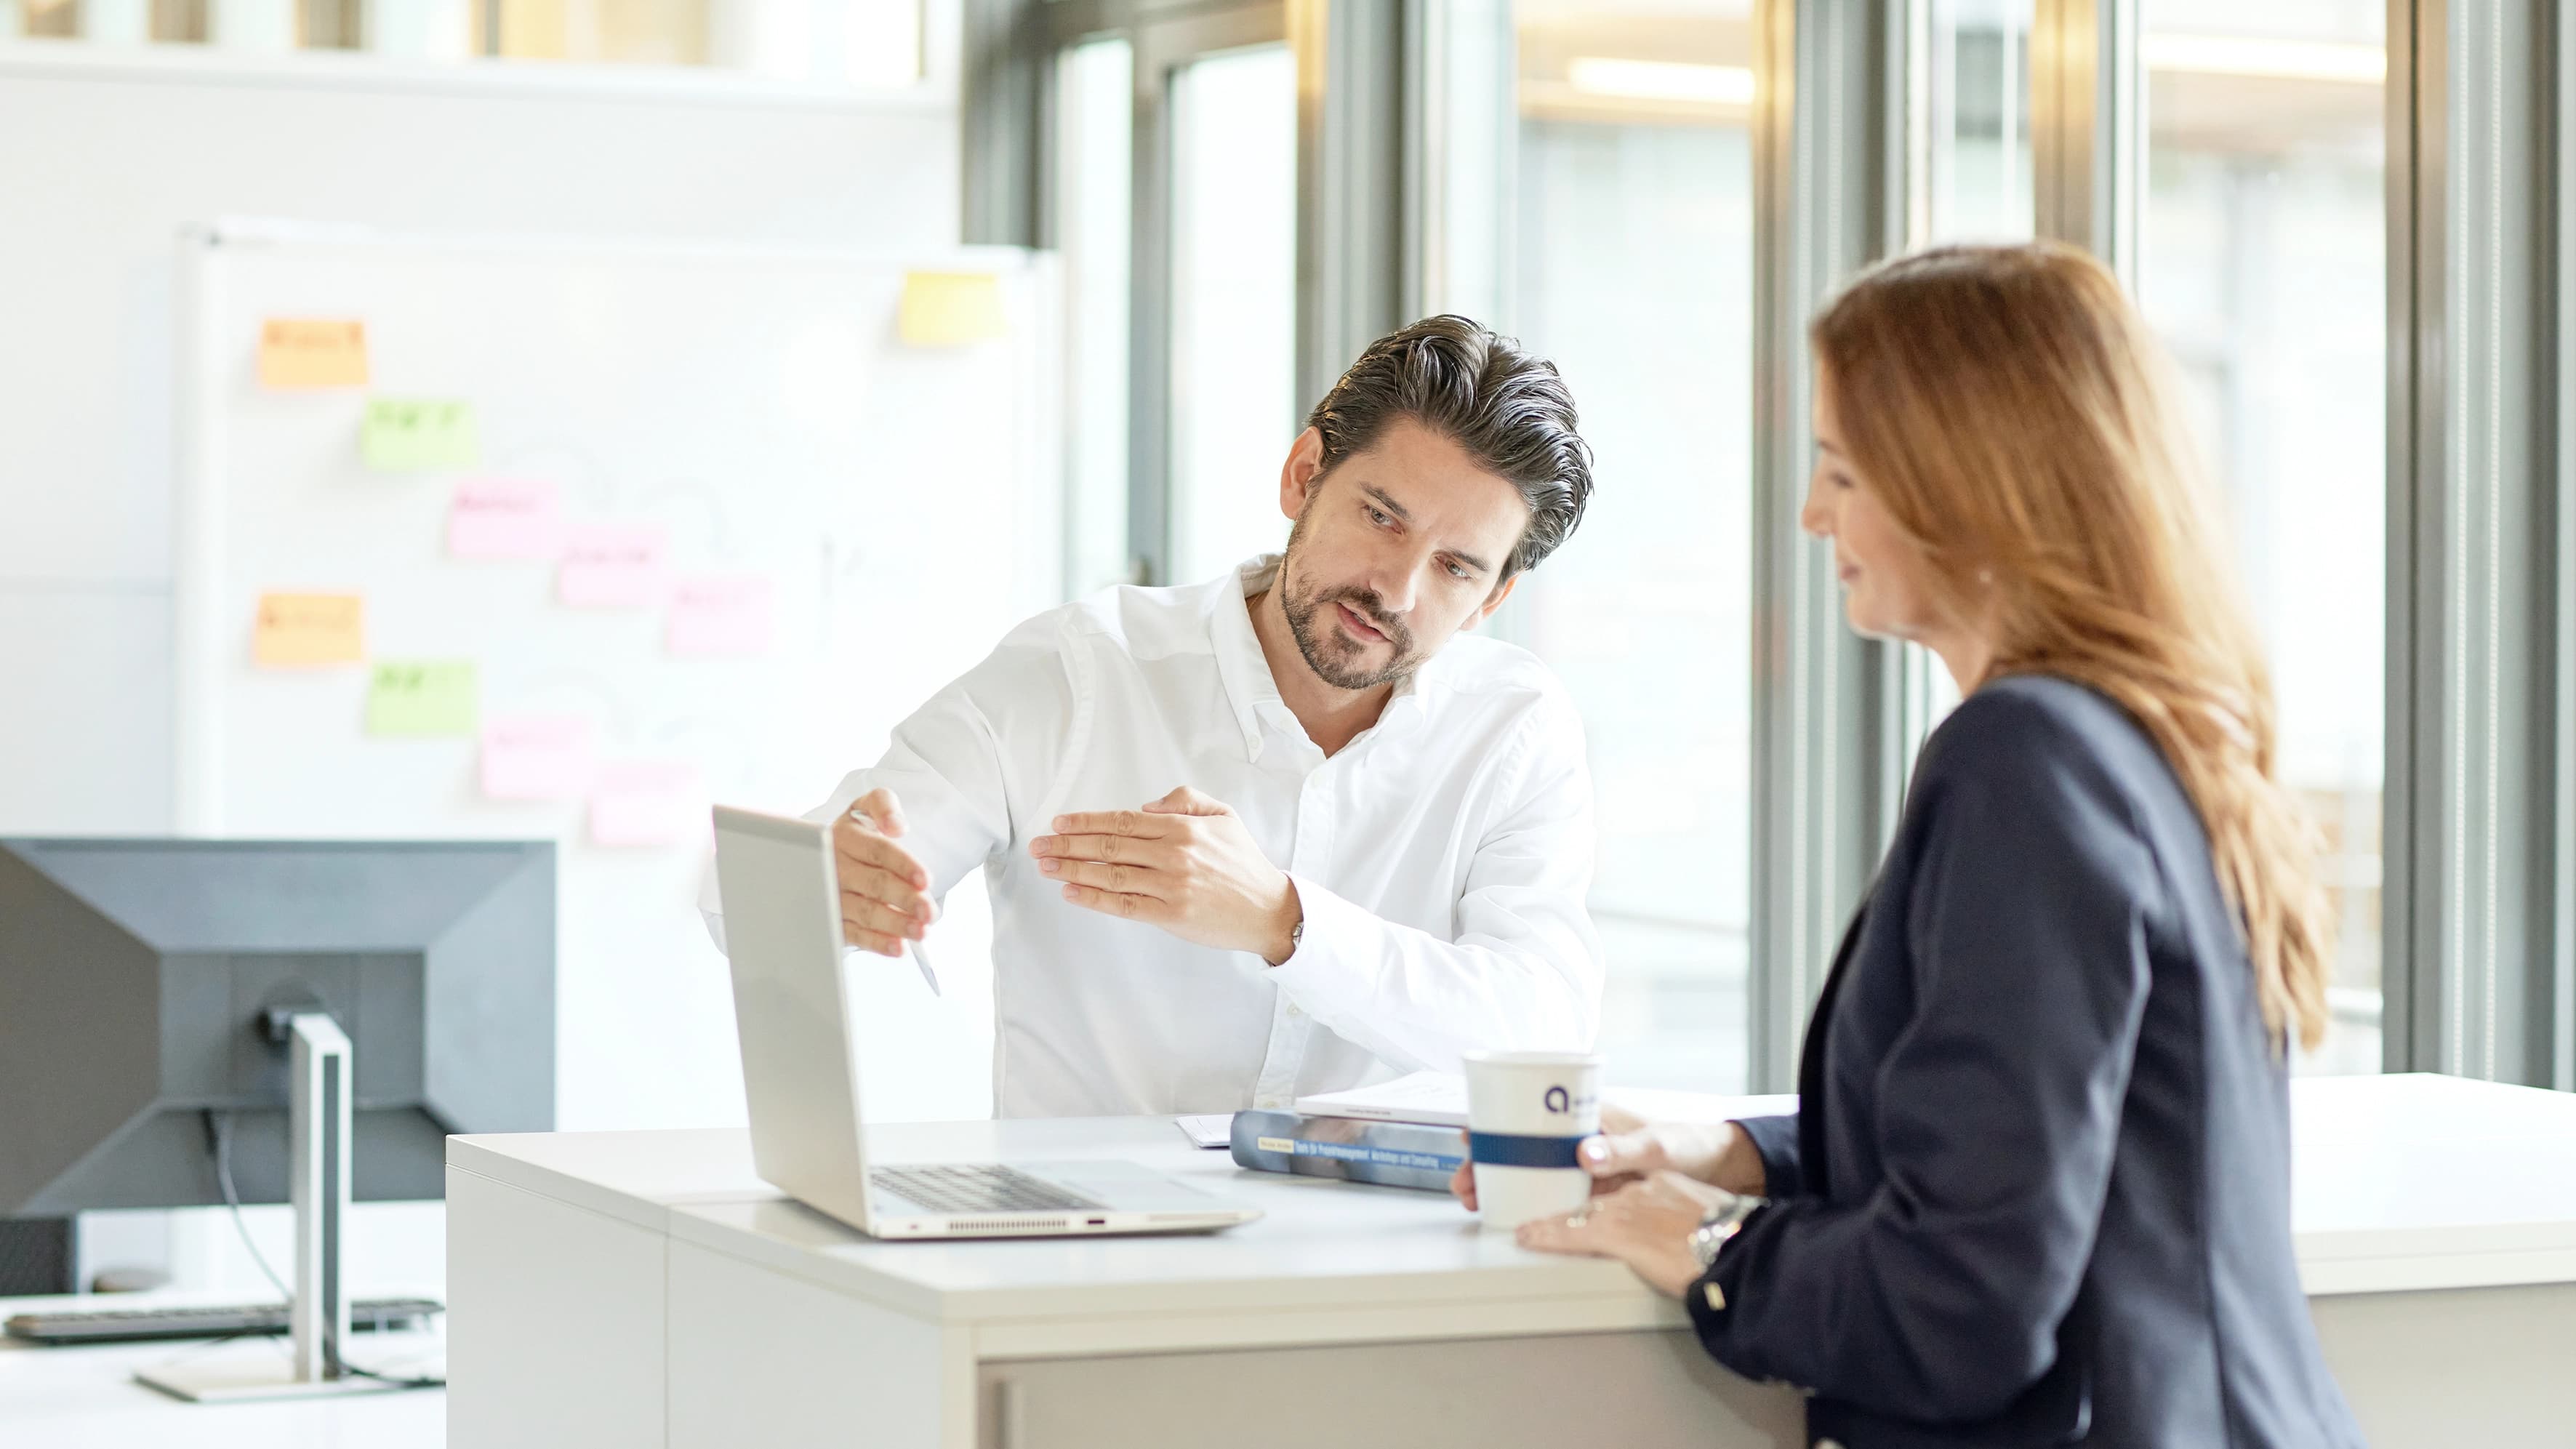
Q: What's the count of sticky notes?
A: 10